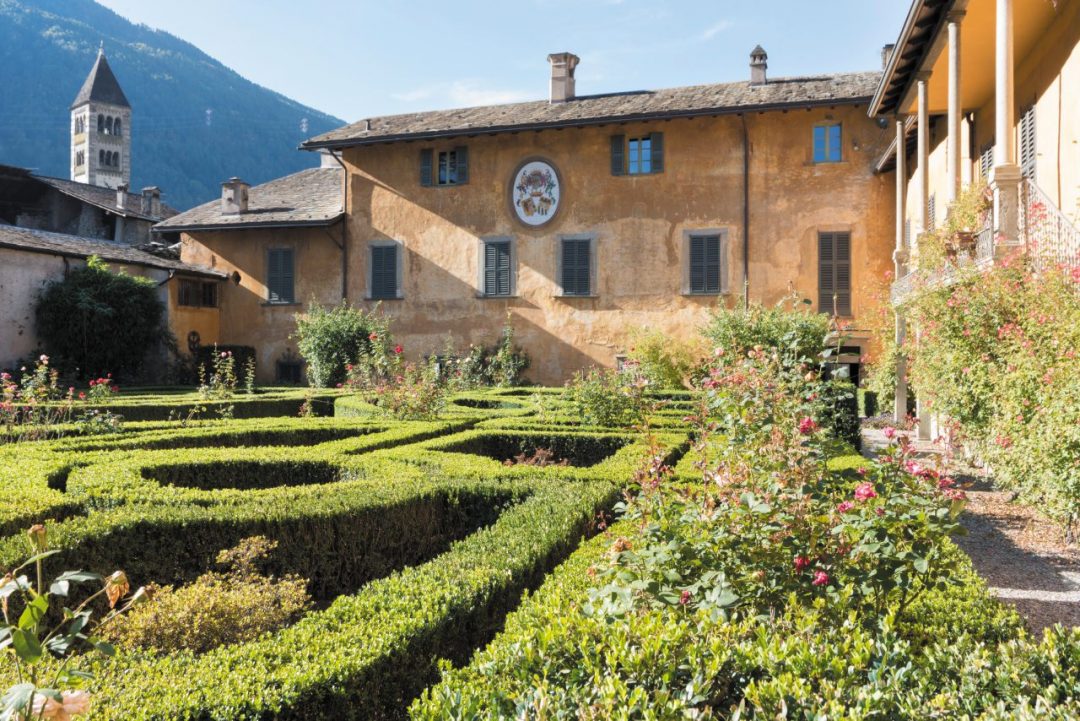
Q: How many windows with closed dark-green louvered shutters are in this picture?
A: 6